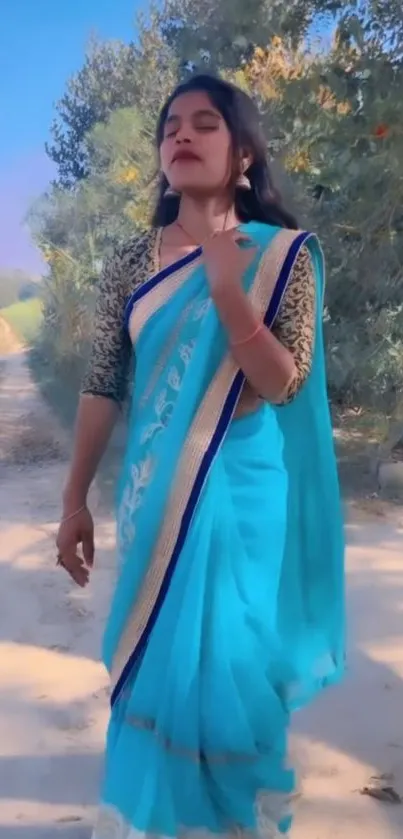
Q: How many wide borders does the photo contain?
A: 2